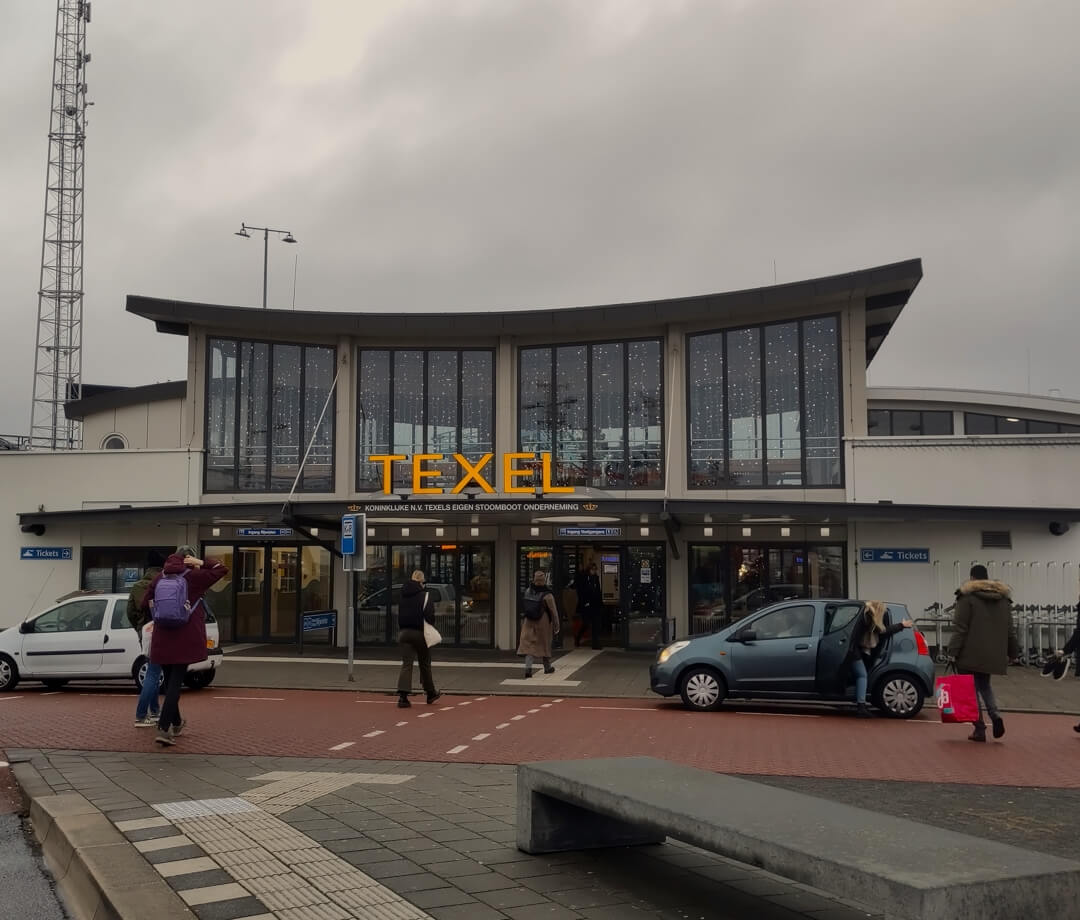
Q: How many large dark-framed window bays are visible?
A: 4